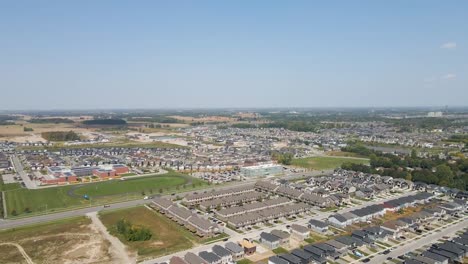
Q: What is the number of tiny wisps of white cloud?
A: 2